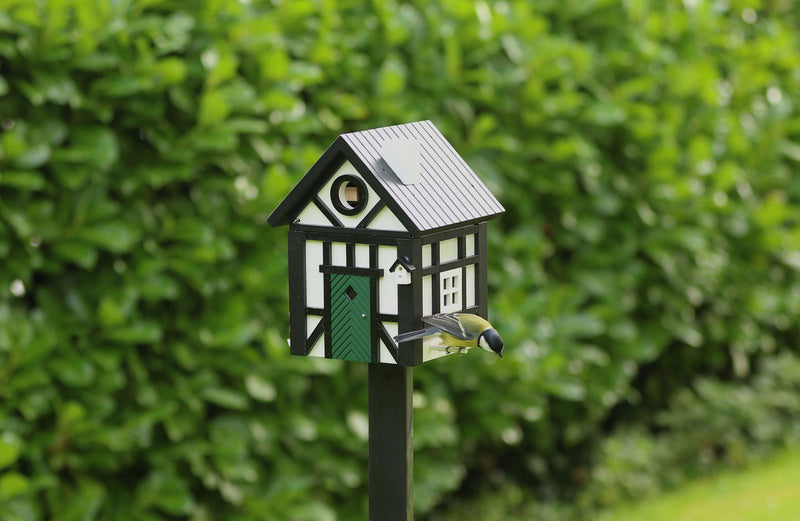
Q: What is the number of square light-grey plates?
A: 1